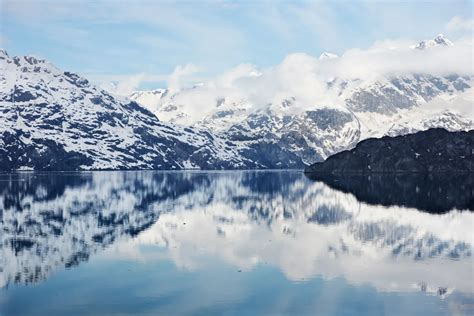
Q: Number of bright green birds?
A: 0